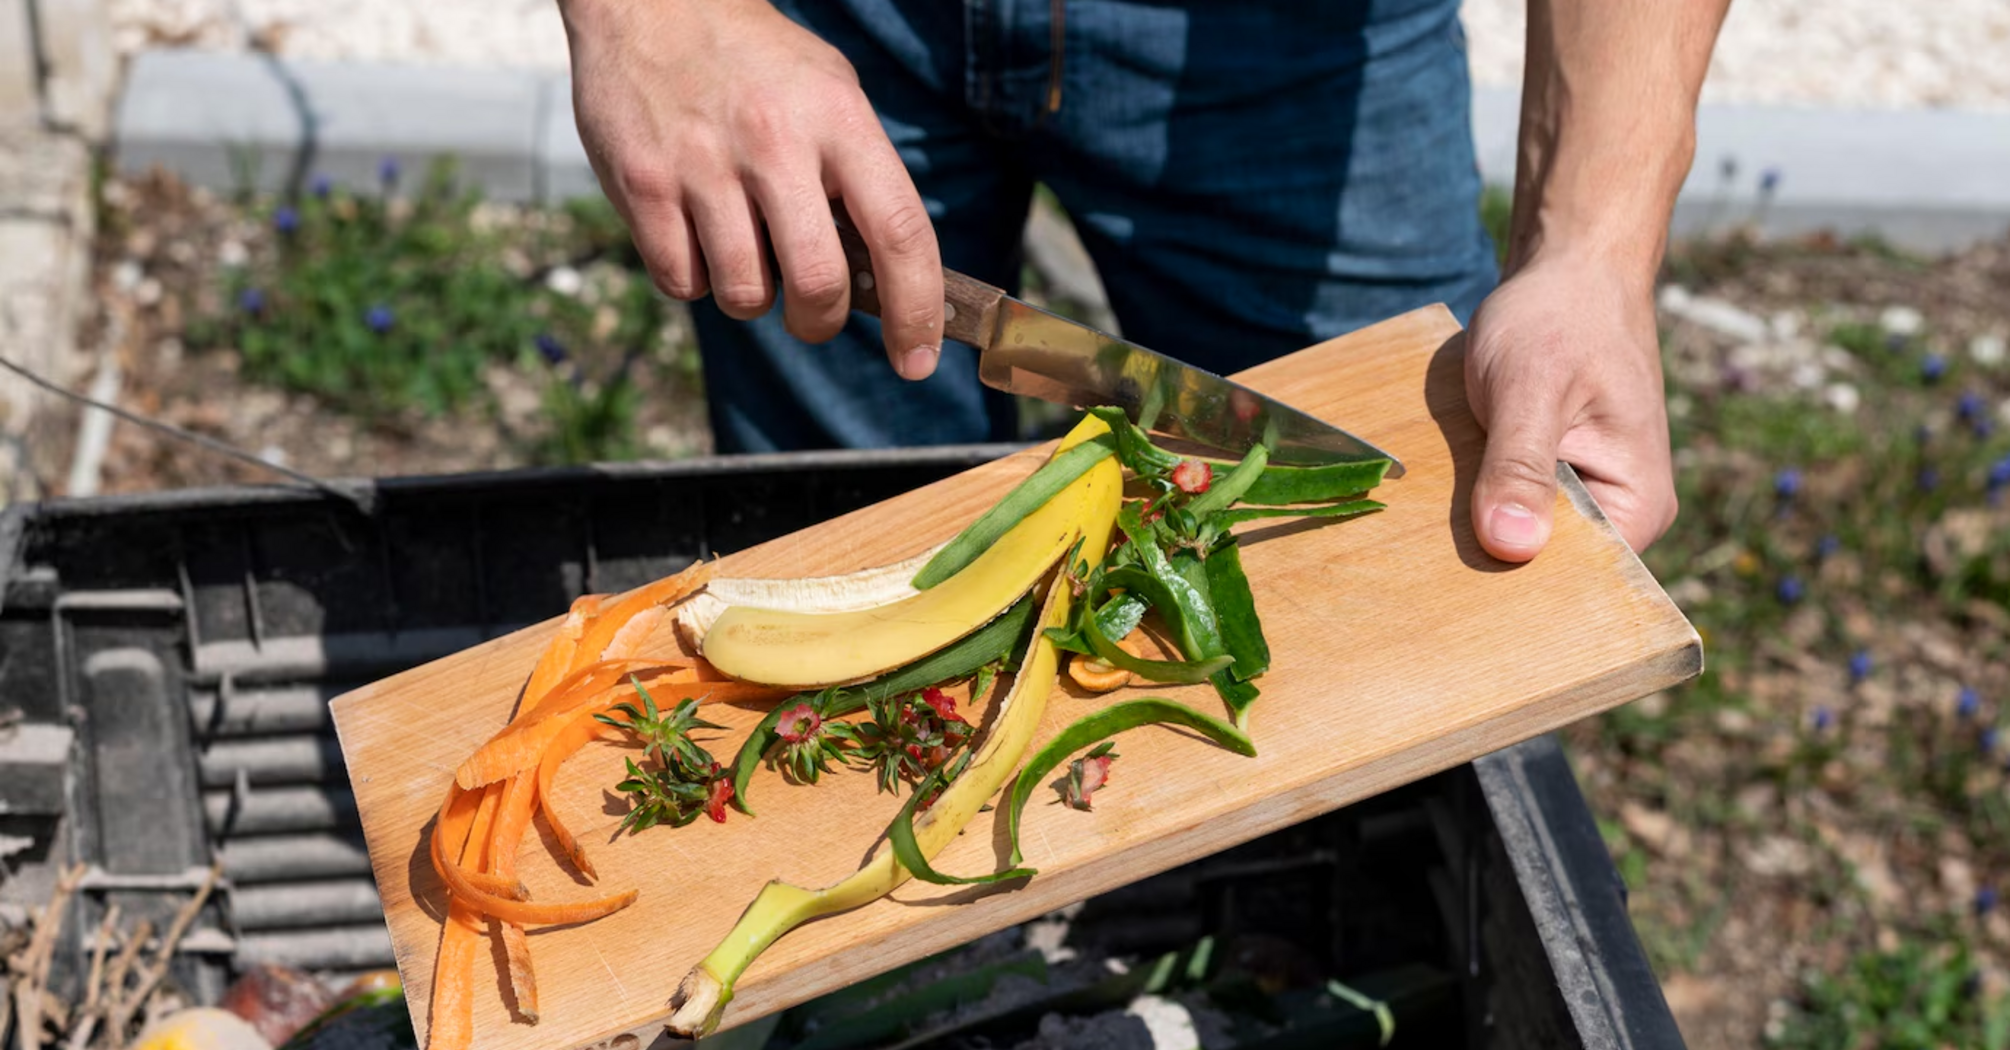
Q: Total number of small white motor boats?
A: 0